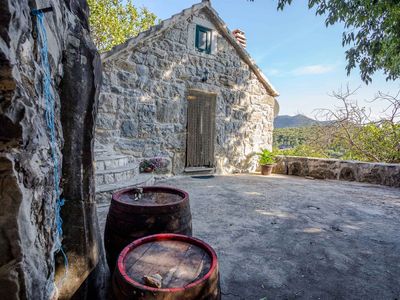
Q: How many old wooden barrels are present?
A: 2